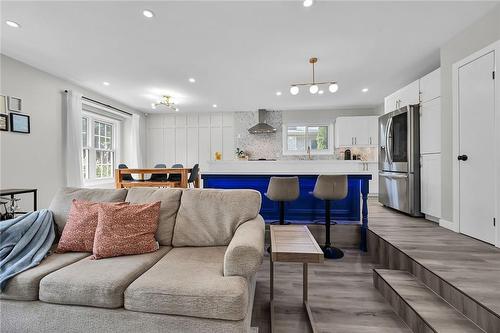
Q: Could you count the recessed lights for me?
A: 9